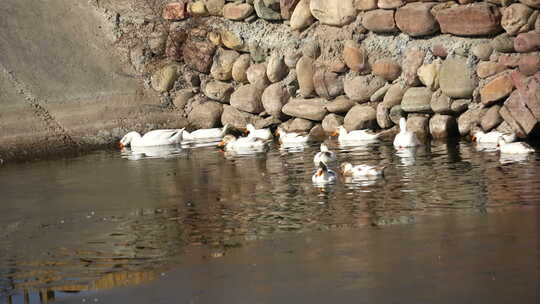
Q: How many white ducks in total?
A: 12